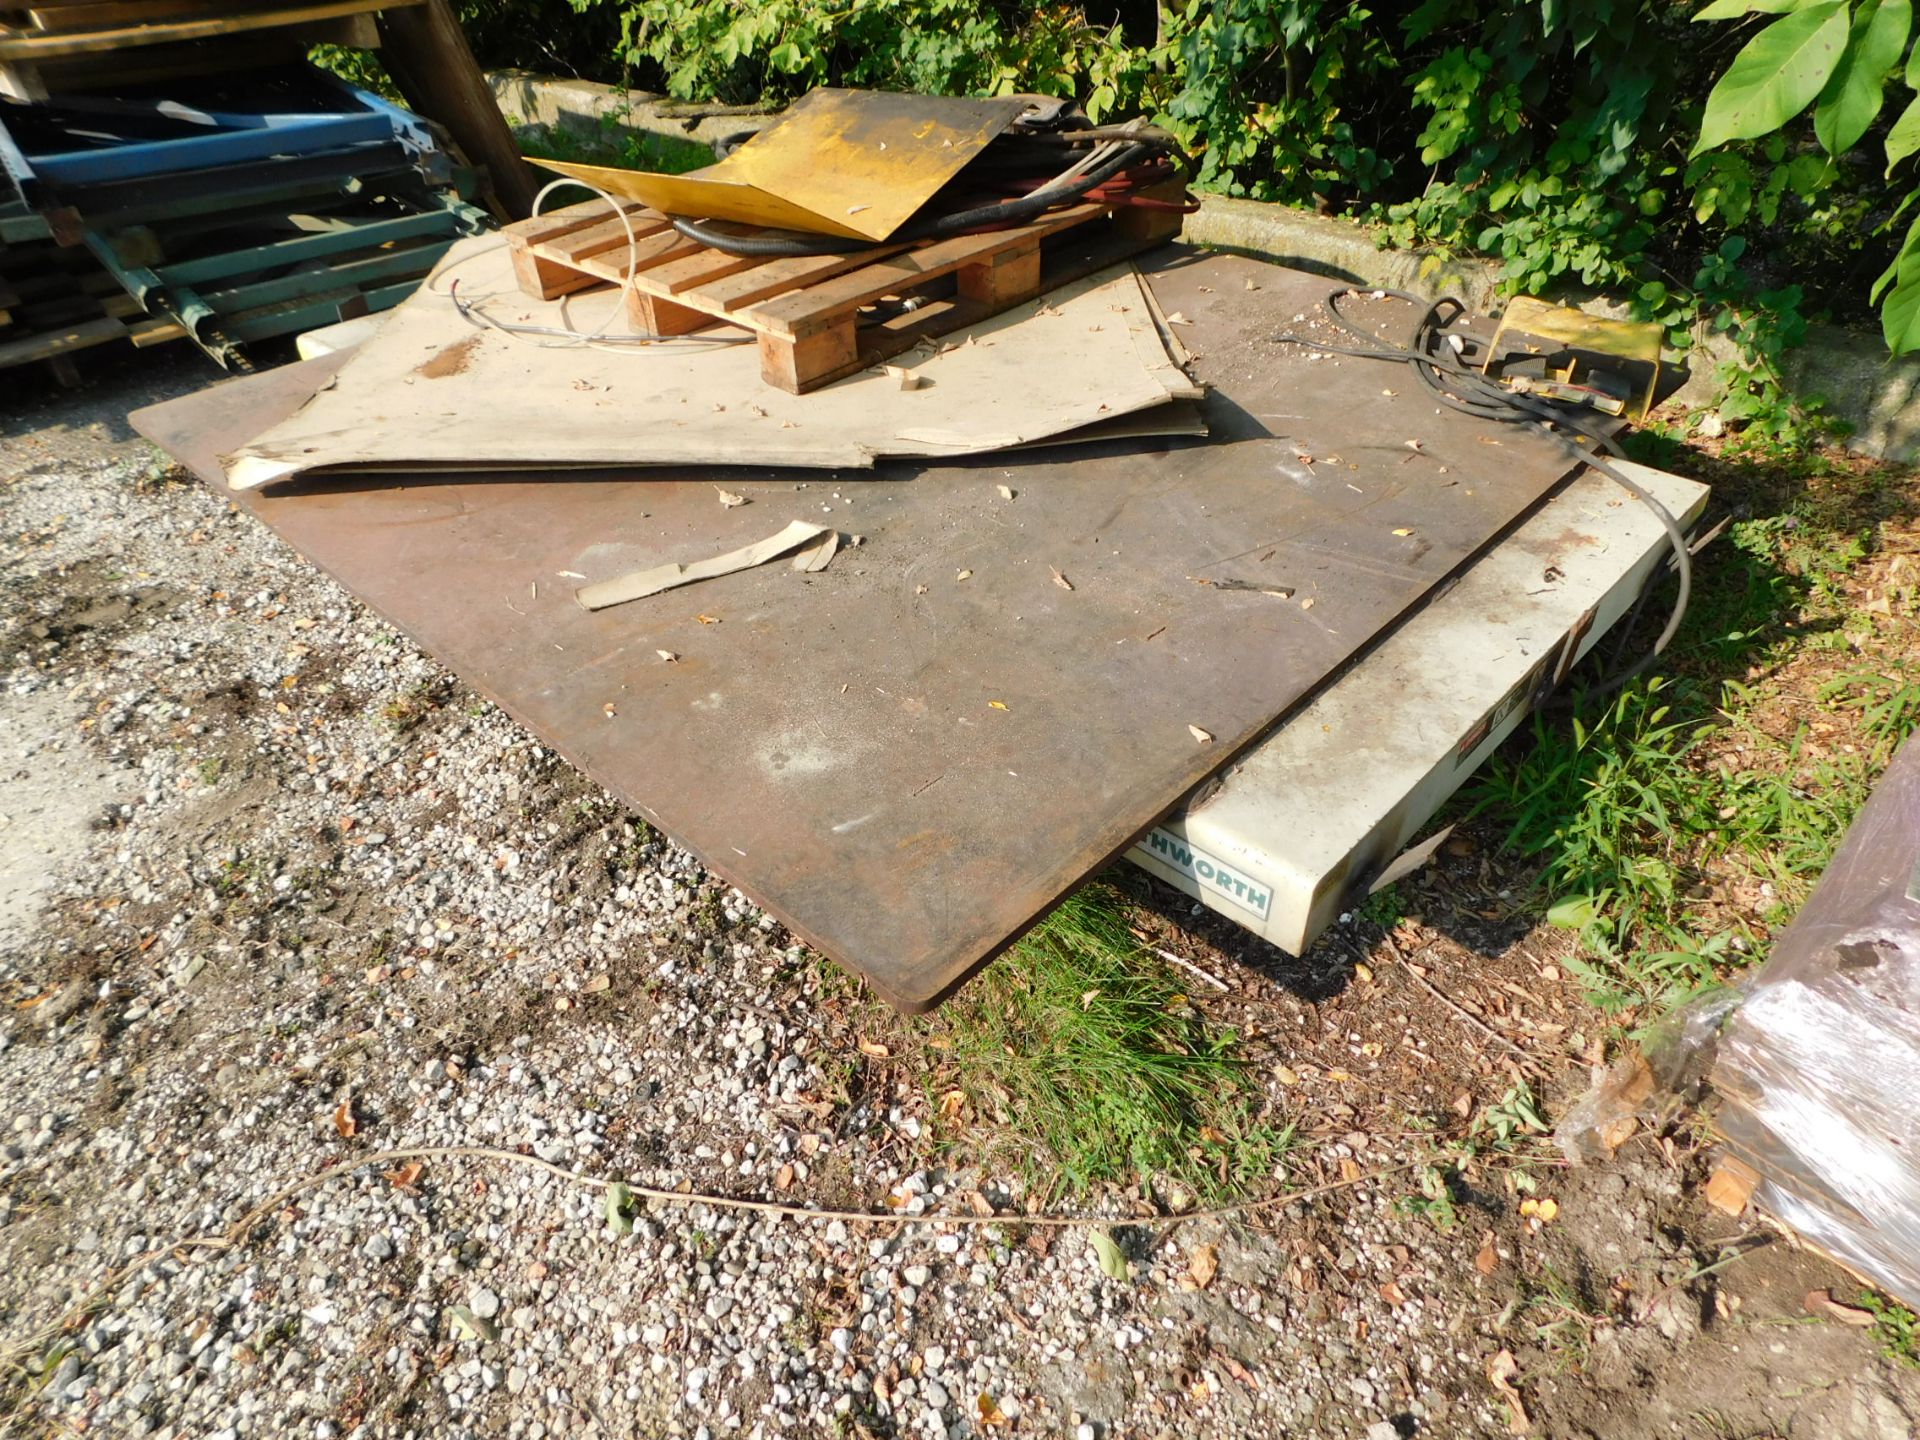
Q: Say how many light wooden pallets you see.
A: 1